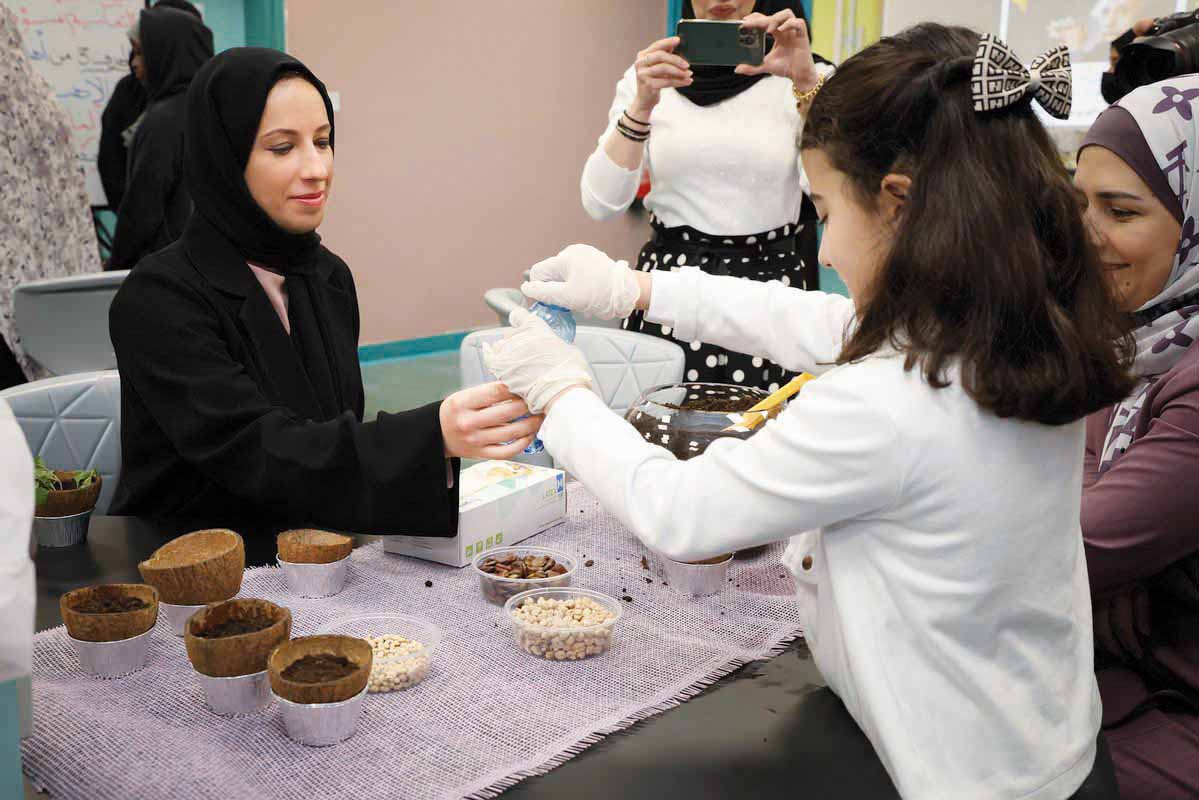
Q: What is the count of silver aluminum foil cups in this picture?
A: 7